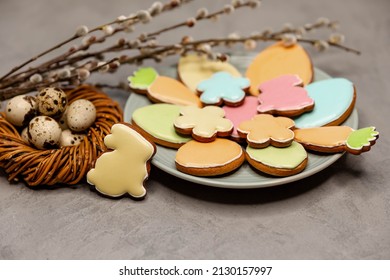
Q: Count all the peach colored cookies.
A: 5